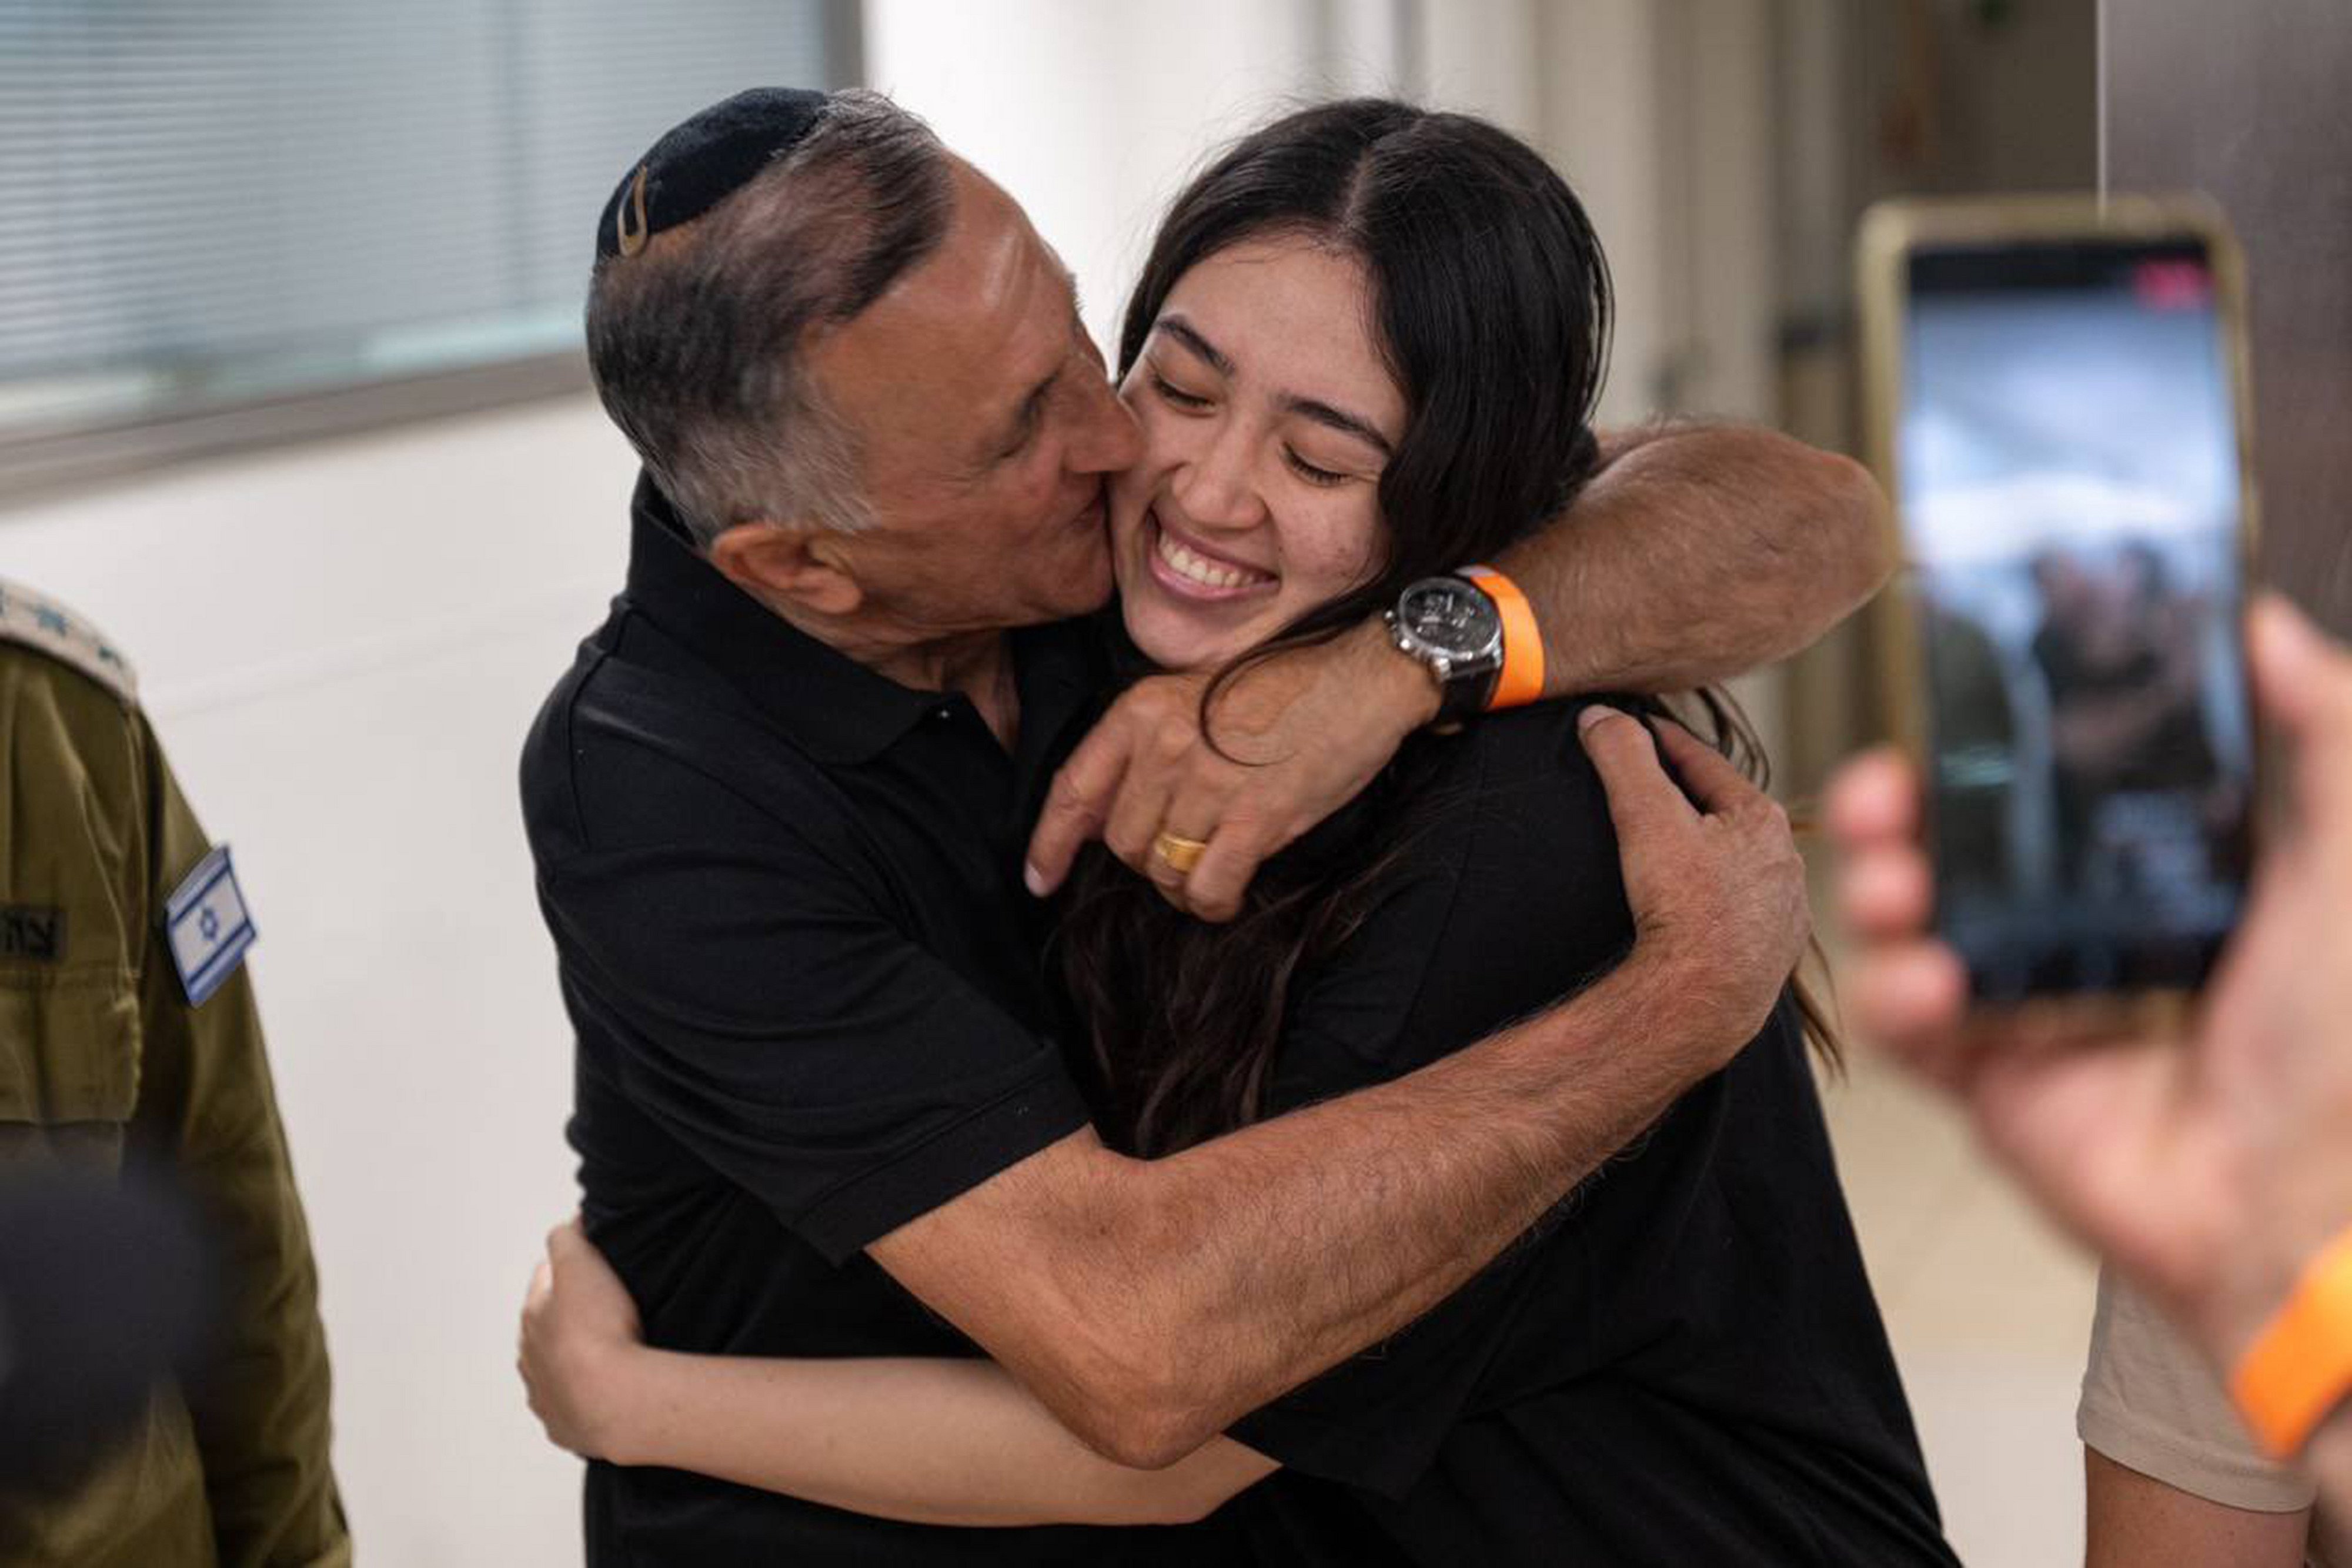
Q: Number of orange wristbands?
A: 2